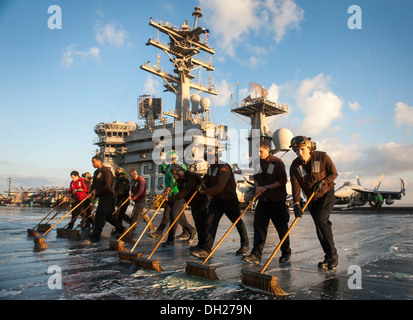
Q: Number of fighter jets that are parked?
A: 1